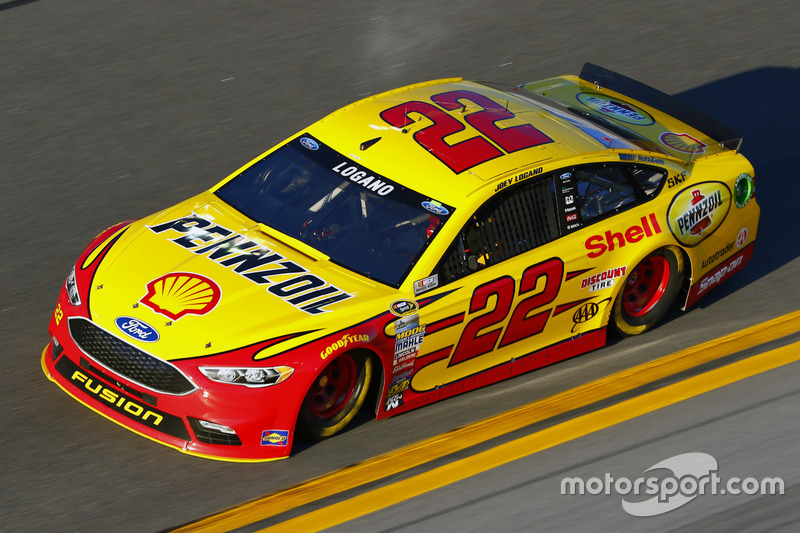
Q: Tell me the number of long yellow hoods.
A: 1